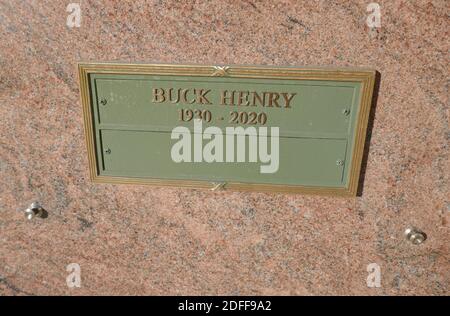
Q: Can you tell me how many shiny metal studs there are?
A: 2